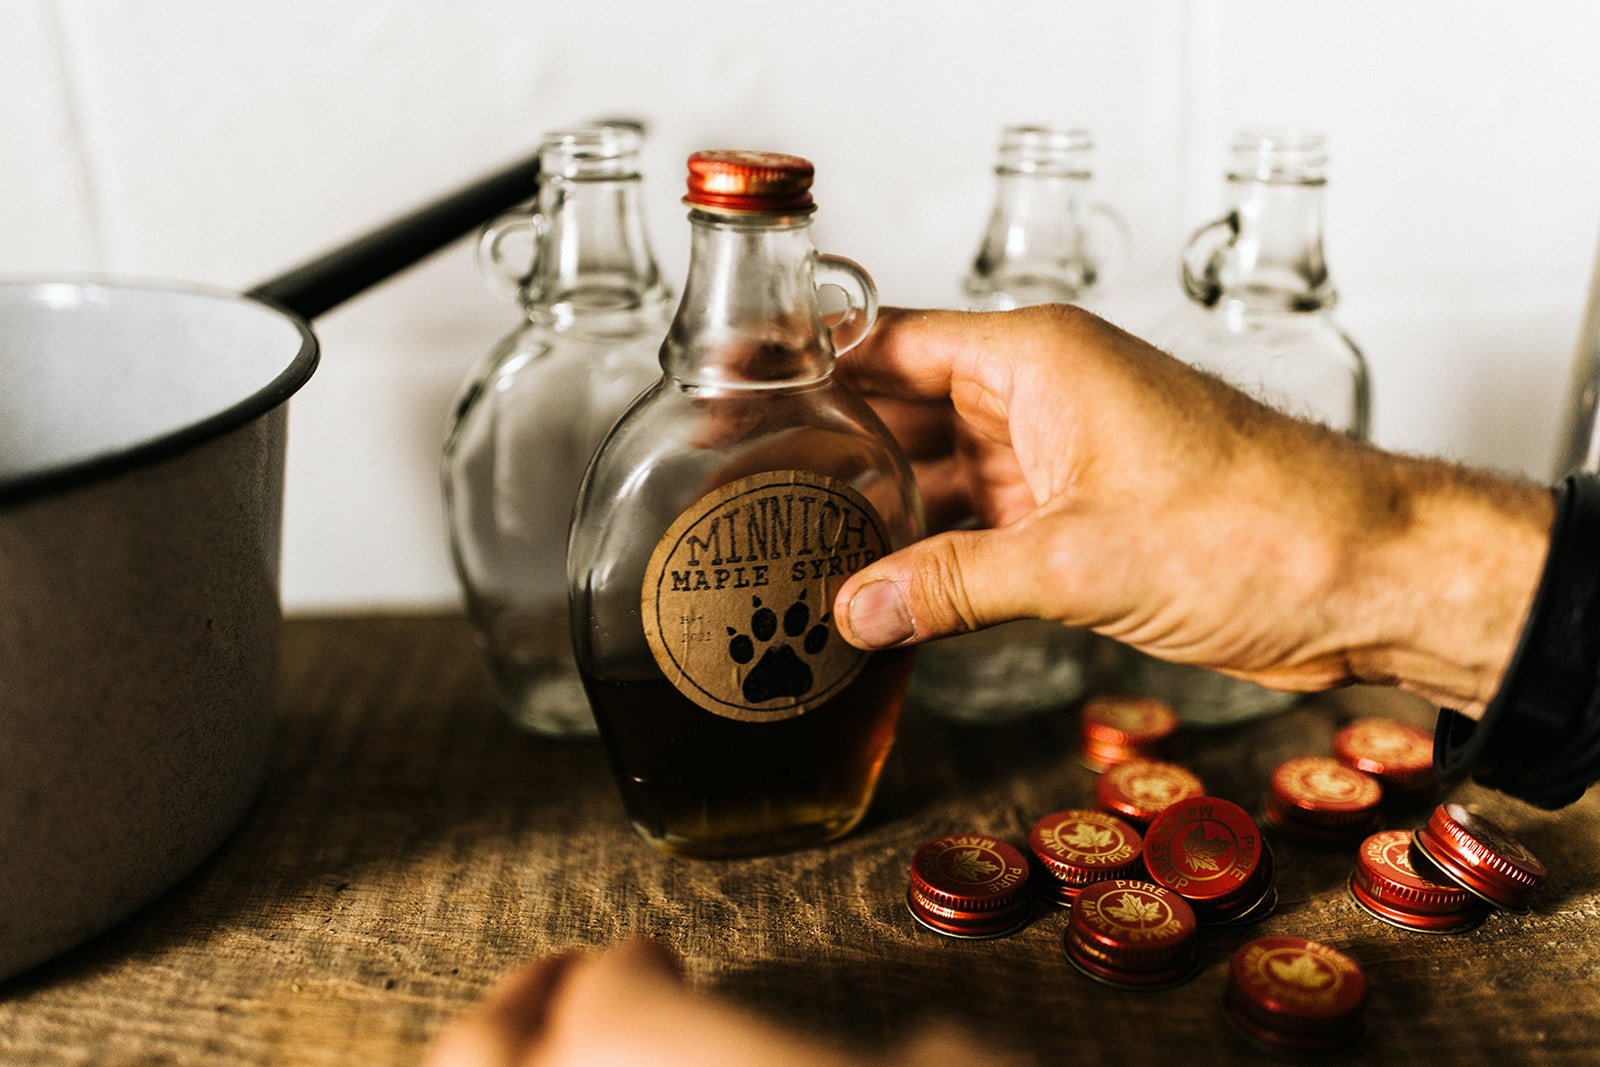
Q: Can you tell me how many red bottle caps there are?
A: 12